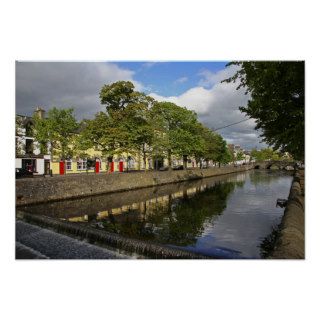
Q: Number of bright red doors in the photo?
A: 4